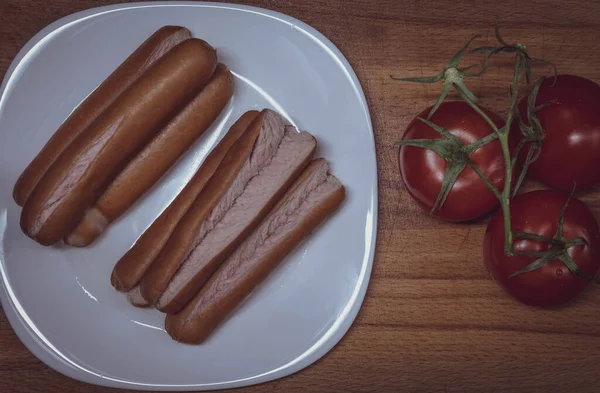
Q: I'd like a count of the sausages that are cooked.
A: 6